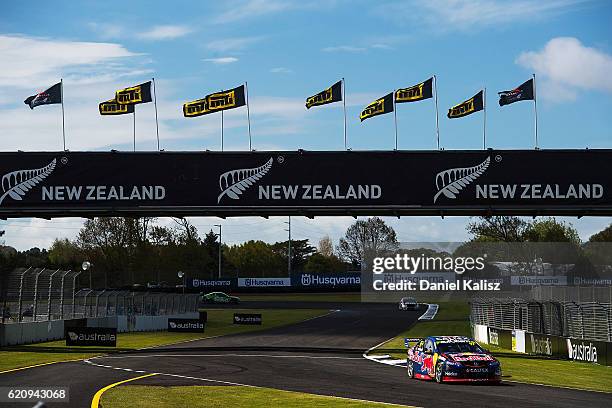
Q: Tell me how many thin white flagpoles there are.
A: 10